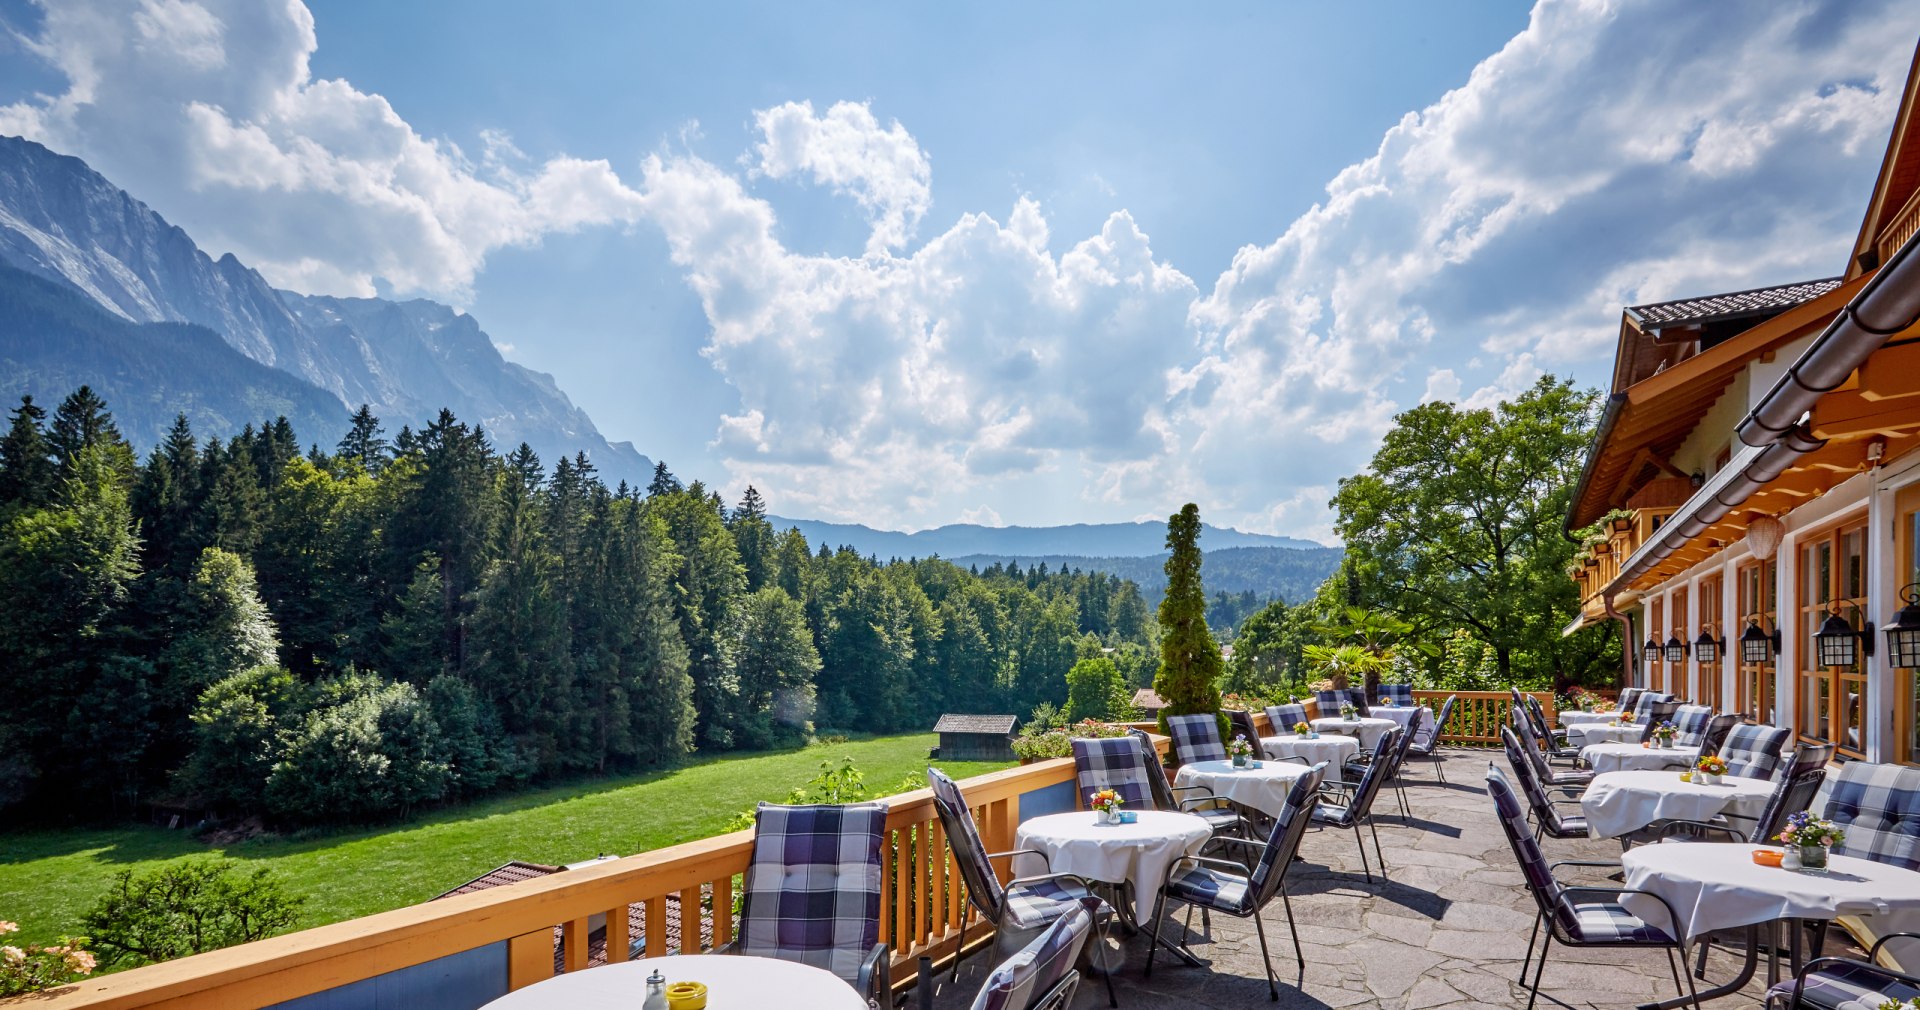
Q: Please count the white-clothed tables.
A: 11